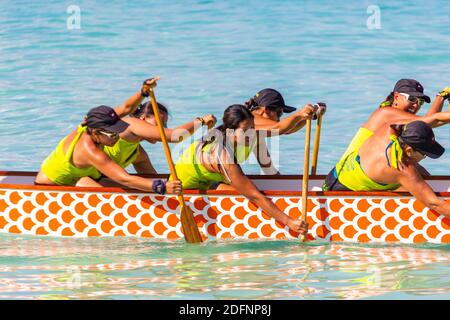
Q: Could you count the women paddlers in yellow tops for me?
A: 6